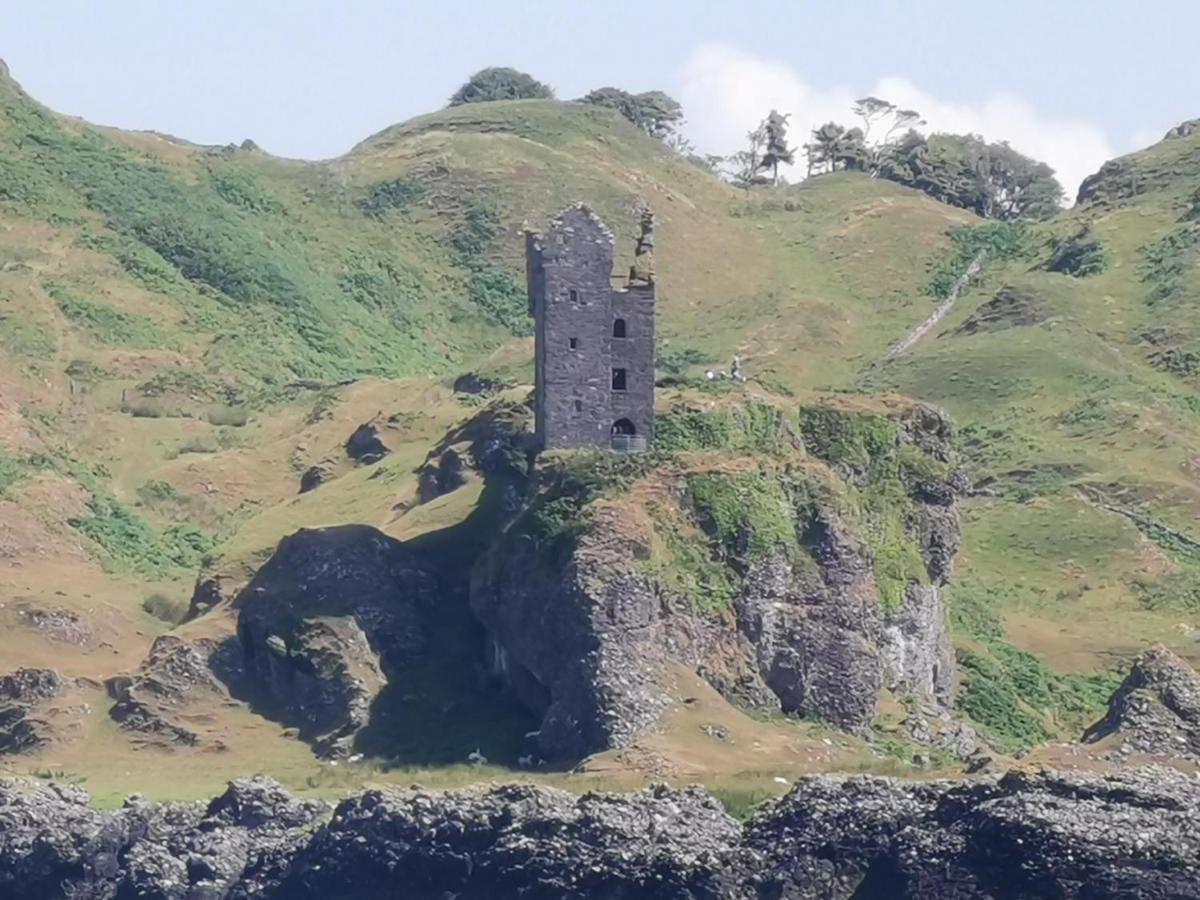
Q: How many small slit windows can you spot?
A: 3